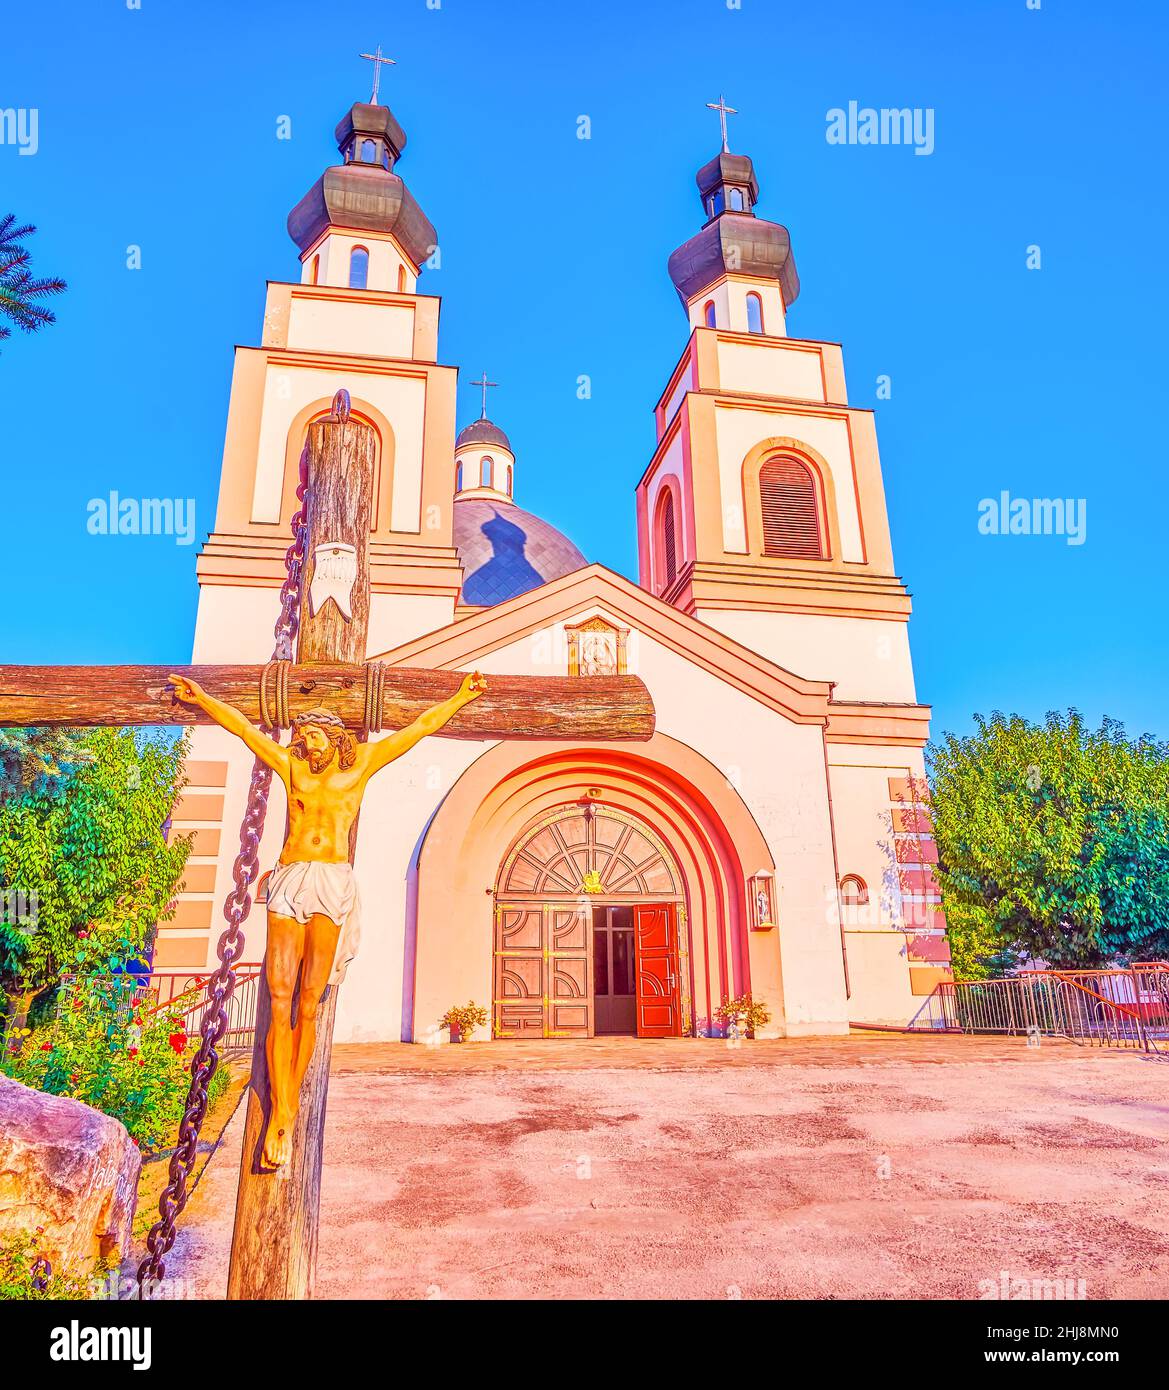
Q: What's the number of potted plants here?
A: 2